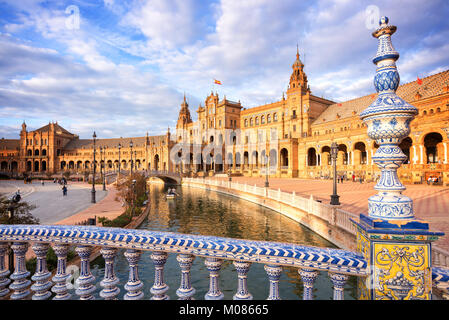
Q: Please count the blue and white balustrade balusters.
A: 14